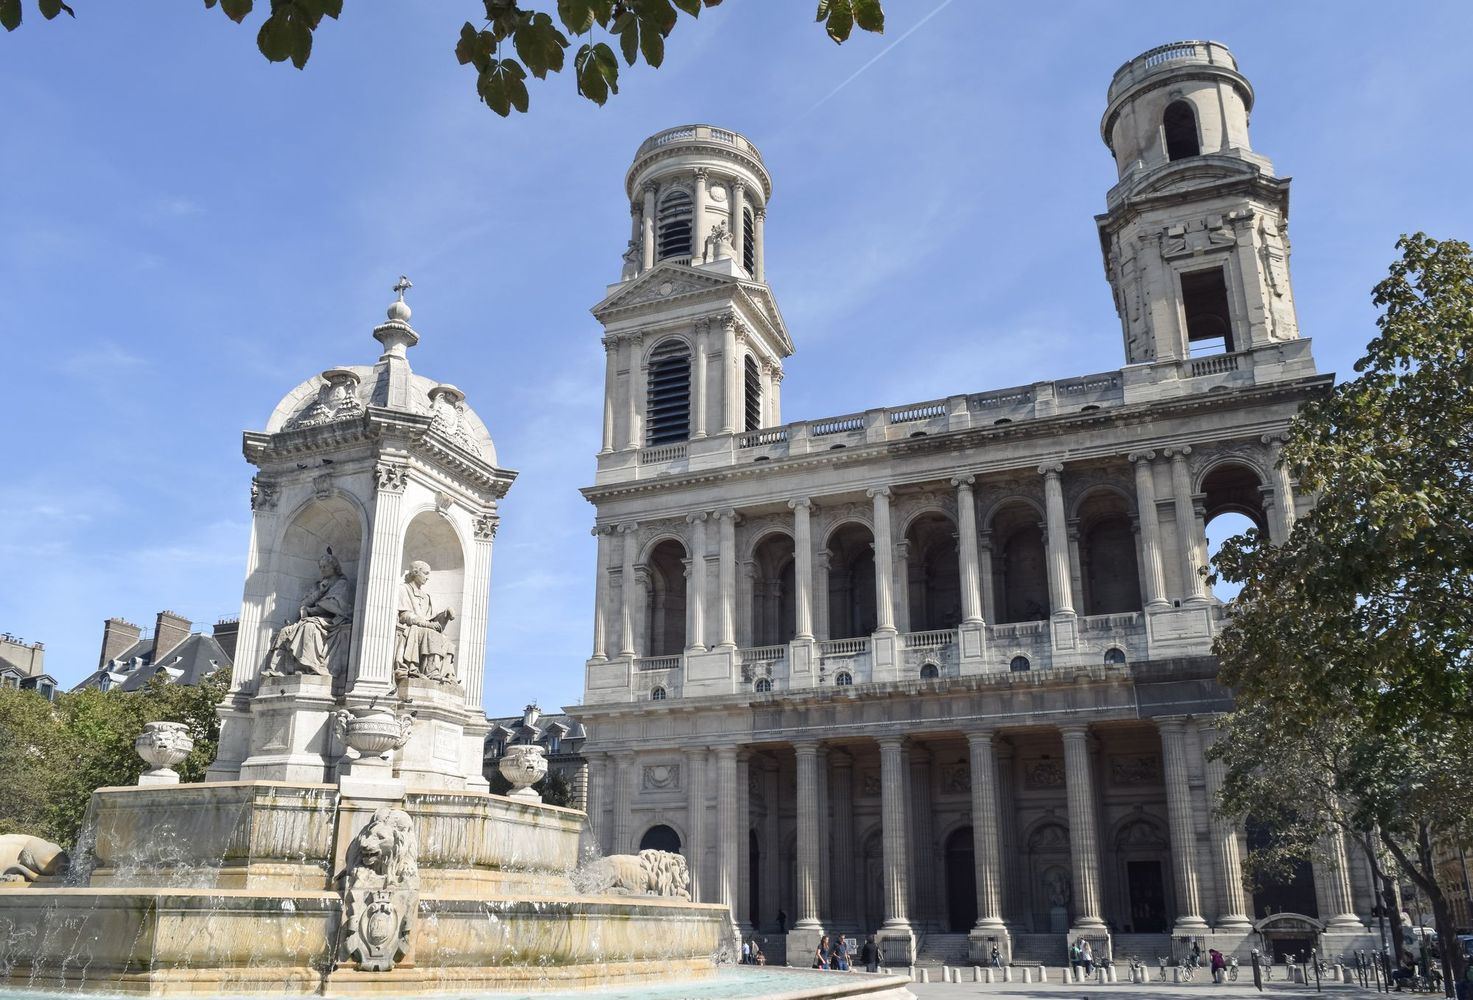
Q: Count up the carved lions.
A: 3